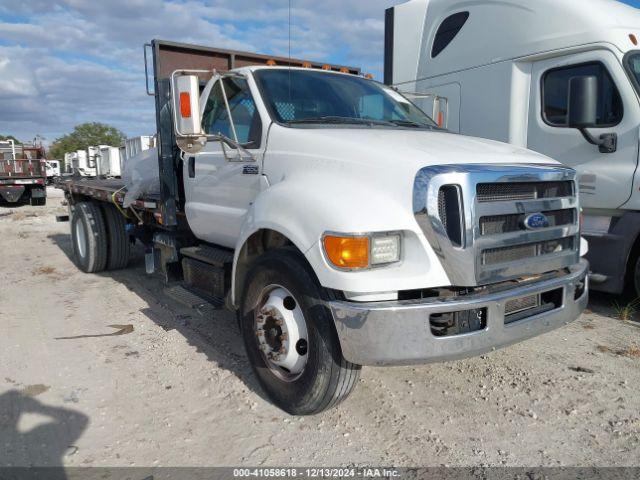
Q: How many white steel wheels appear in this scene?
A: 2